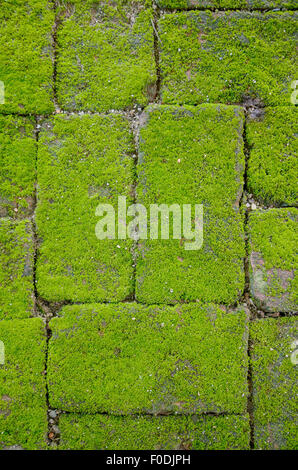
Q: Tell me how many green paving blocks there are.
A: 14